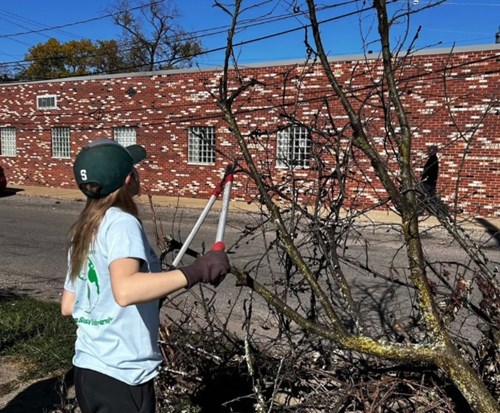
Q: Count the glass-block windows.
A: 5